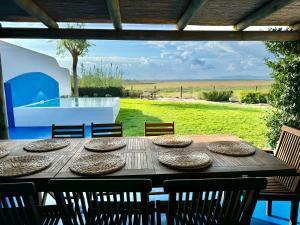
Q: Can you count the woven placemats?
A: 8